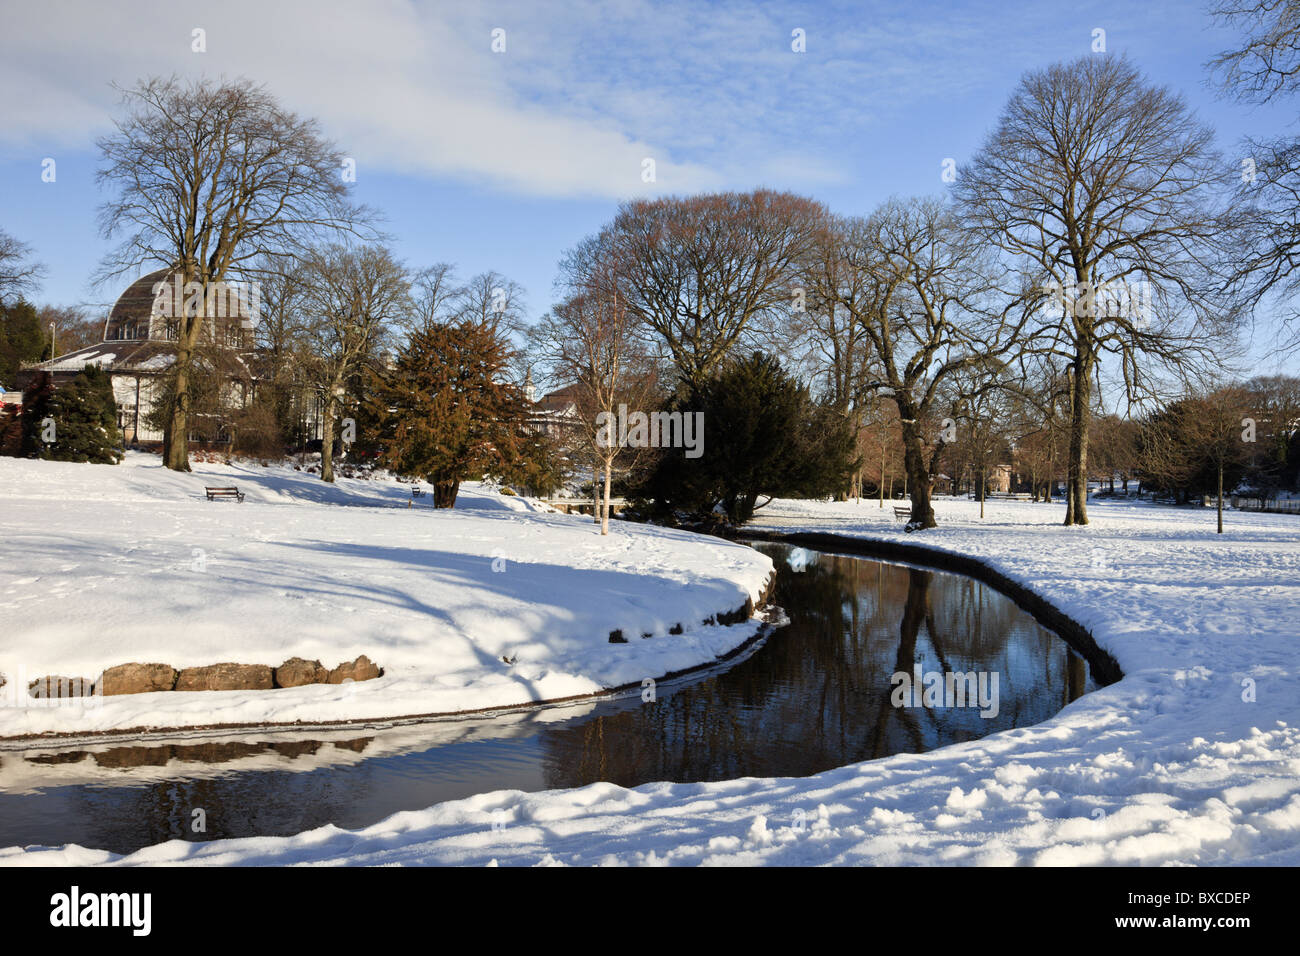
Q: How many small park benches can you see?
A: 3